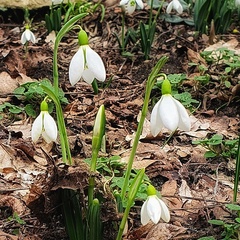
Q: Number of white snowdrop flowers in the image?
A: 7